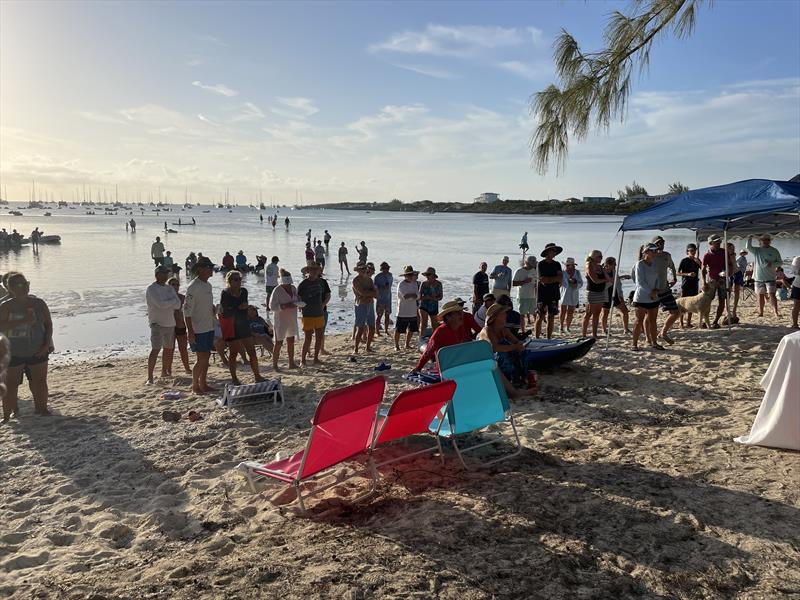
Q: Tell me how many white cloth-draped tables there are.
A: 1